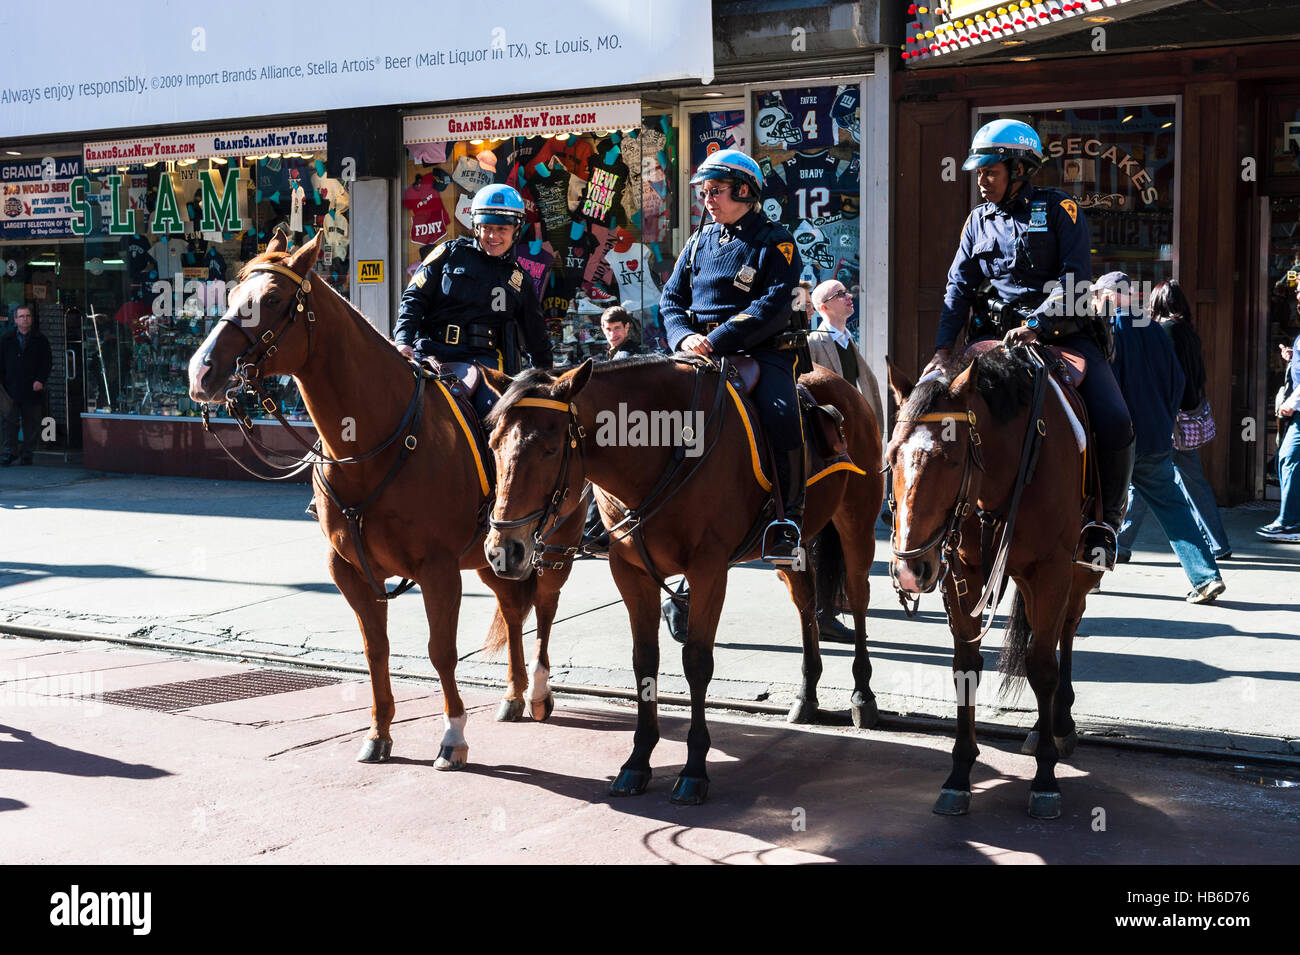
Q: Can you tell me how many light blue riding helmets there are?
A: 3